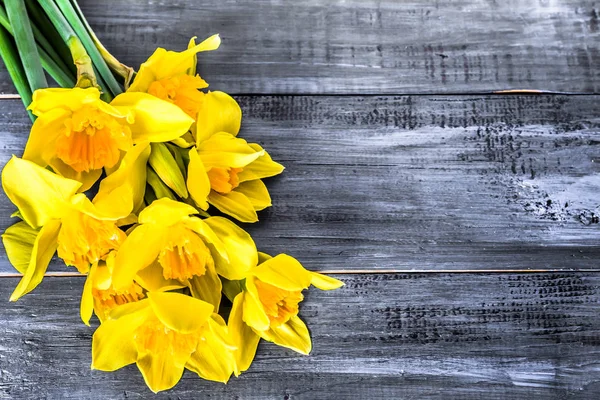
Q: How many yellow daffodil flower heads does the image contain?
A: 8